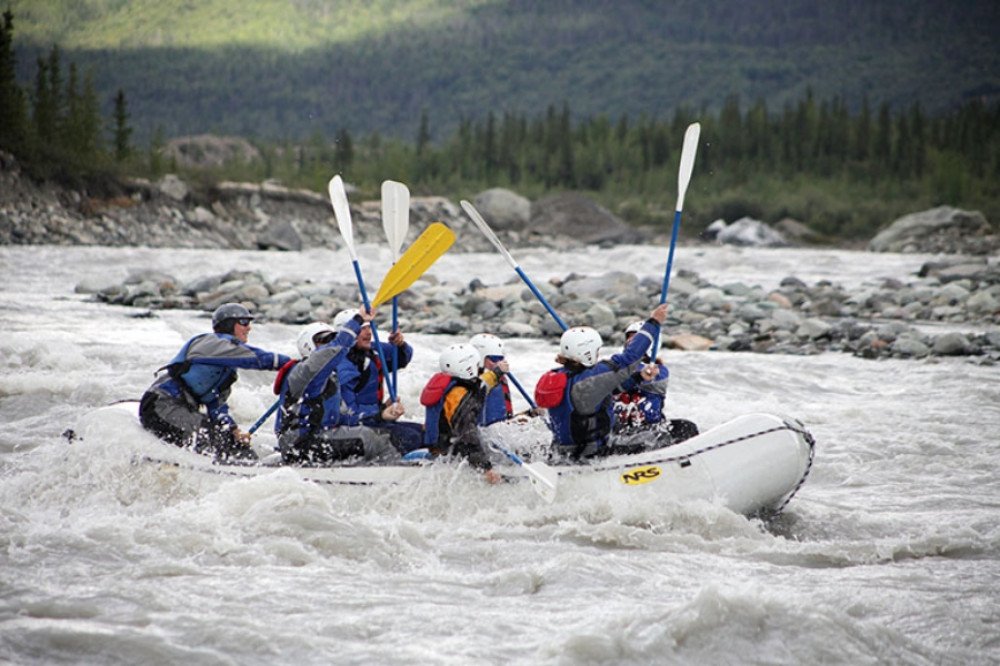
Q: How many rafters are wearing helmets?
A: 7